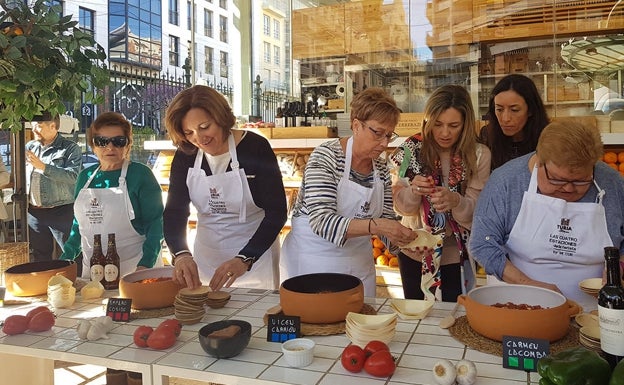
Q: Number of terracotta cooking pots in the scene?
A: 4